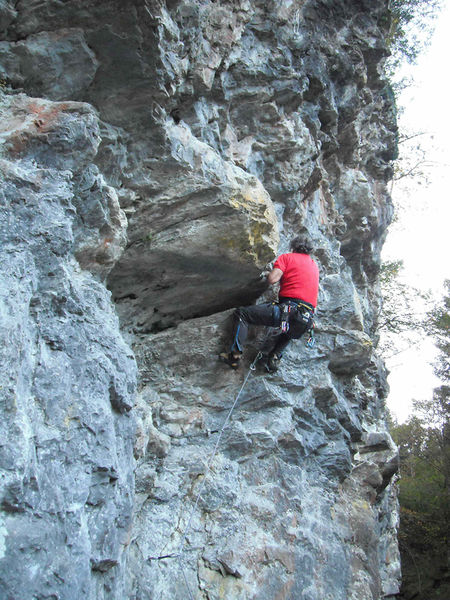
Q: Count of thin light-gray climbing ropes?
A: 1